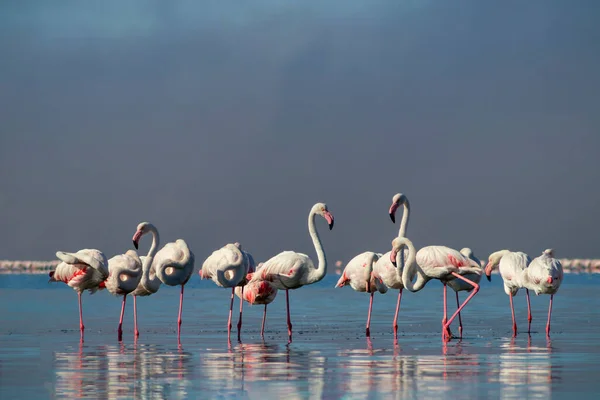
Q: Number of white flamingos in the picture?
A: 14